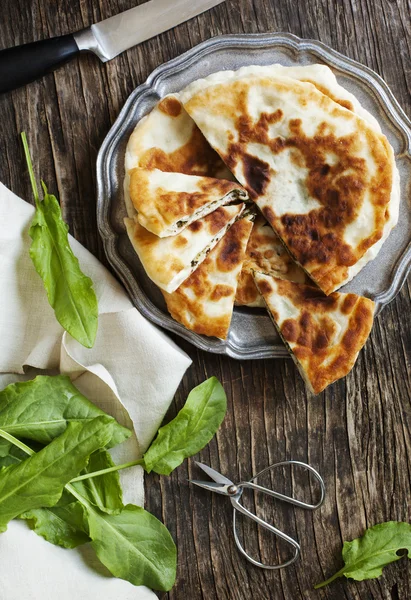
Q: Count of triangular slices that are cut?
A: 4